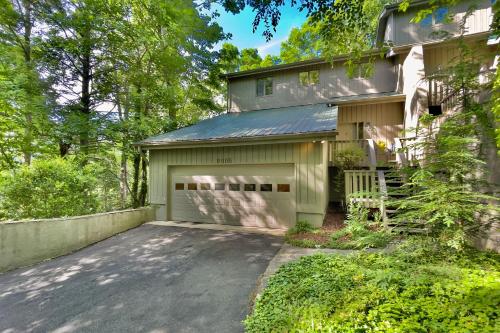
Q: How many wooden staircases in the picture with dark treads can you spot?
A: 1